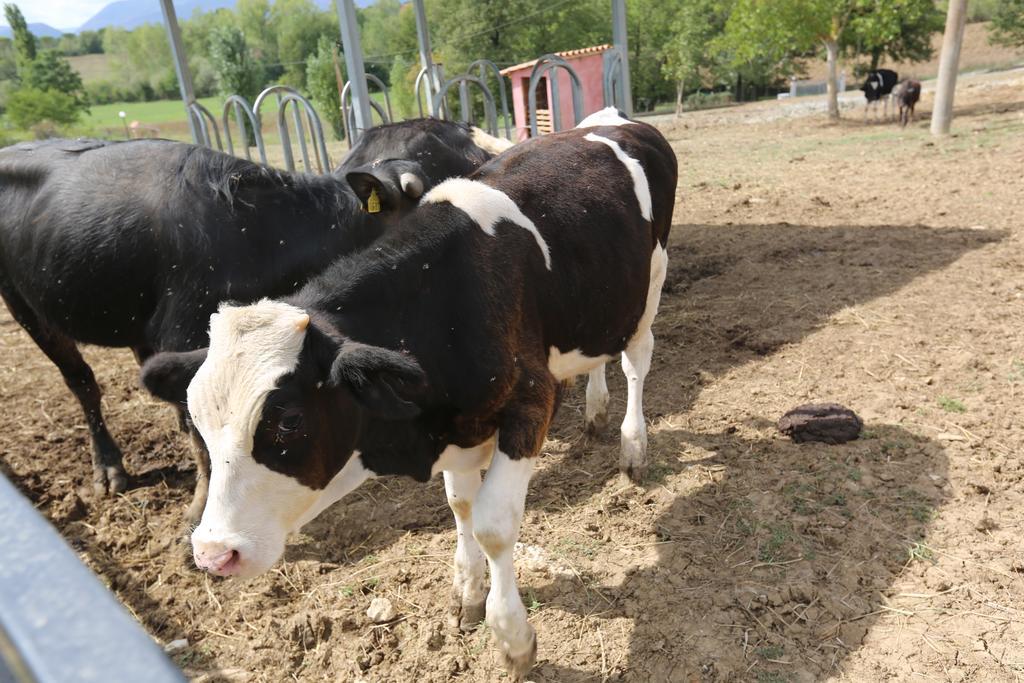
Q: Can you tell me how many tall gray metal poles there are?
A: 4